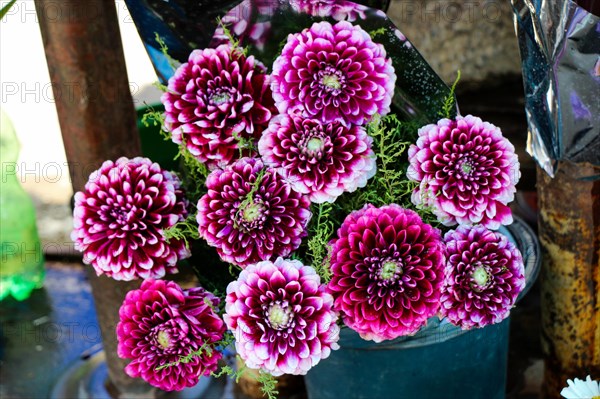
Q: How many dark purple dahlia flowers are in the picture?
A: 10